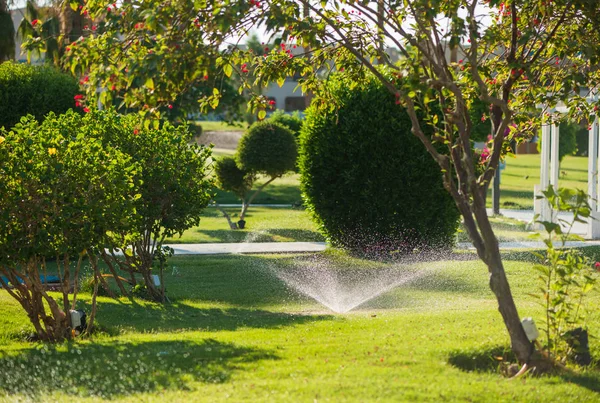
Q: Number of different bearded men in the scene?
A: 0